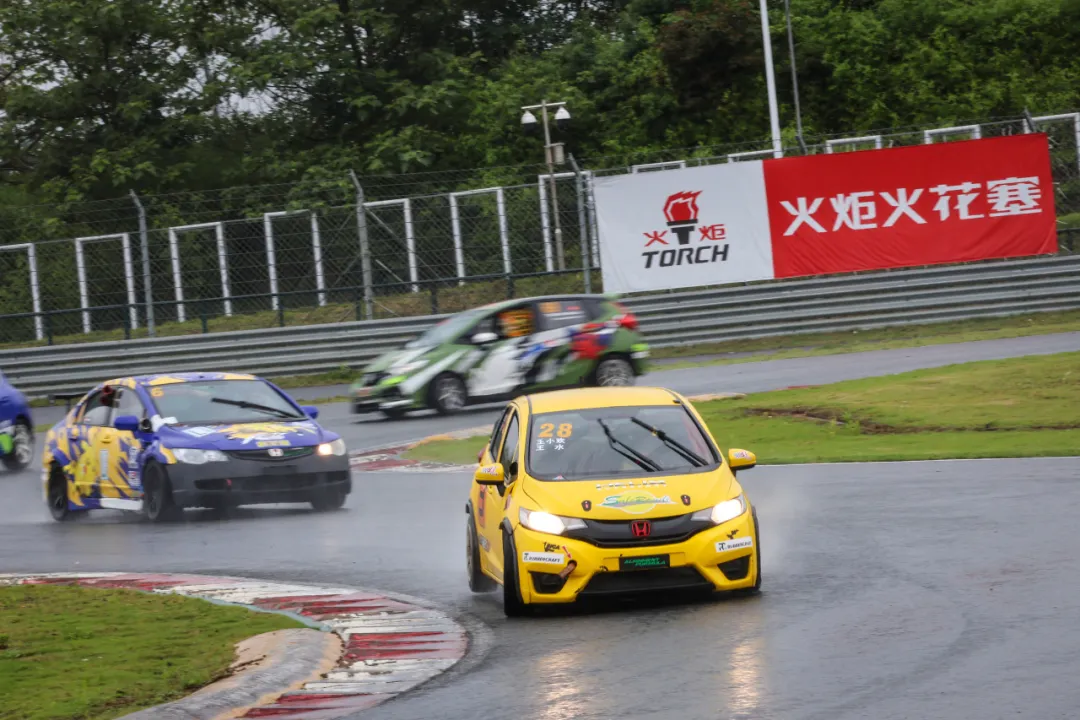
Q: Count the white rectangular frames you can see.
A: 12